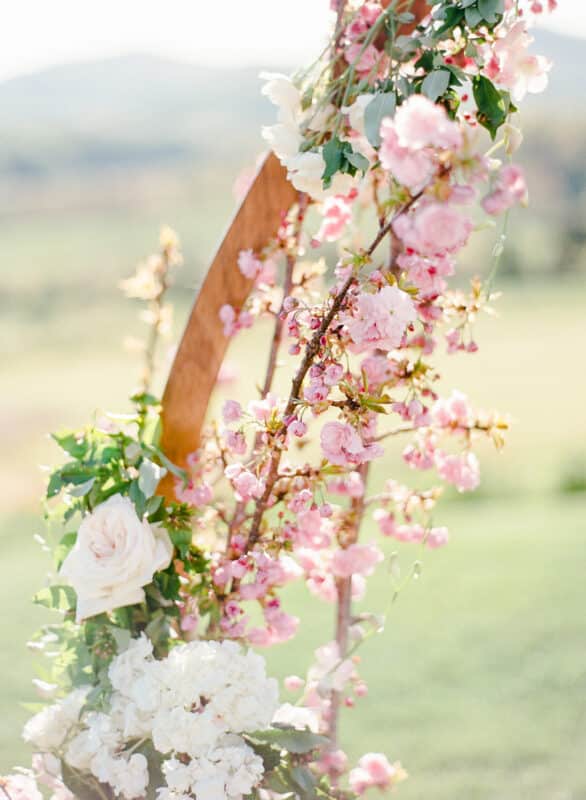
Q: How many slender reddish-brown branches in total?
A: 3